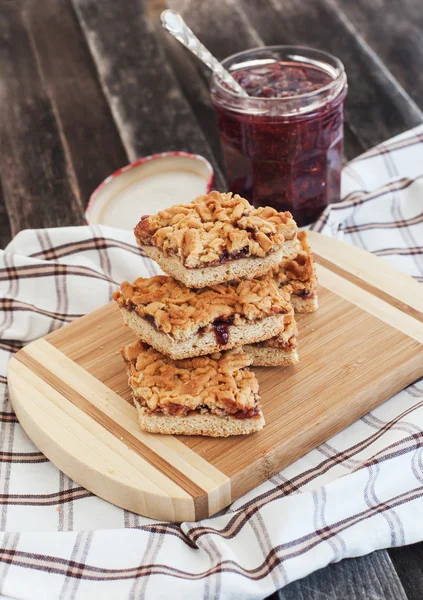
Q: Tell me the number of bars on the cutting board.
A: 5